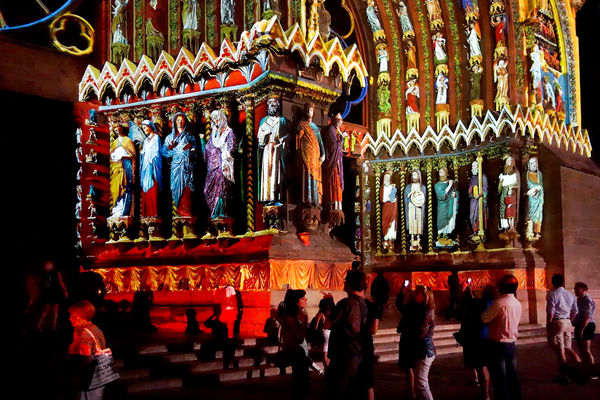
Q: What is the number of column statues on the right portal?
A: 6